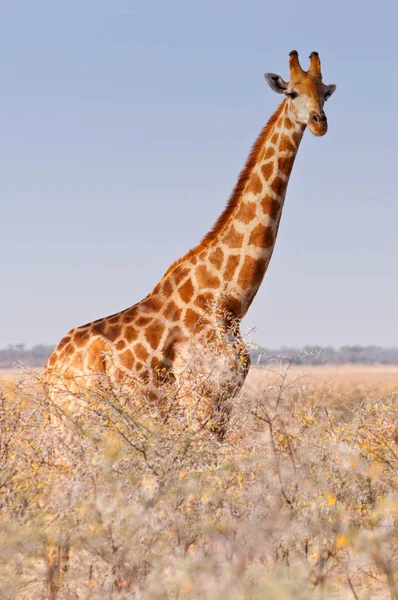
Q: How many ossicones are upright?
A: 2